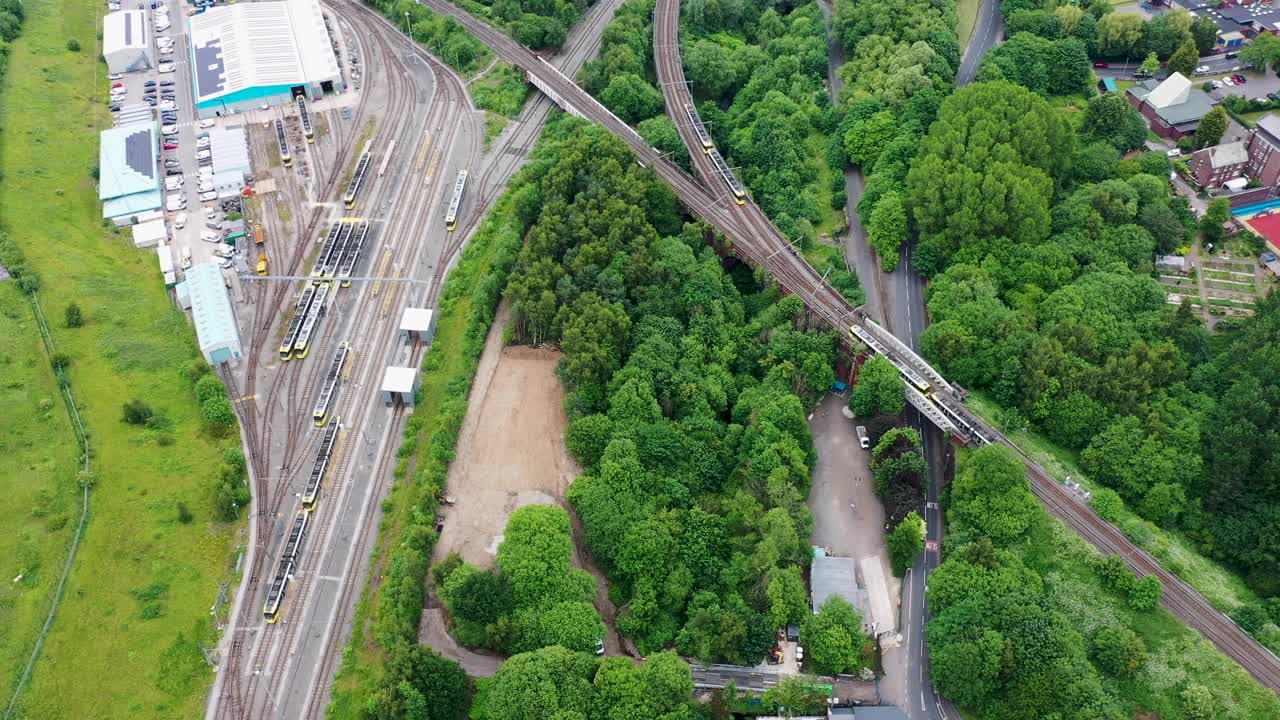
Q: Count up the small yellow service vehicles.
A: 2